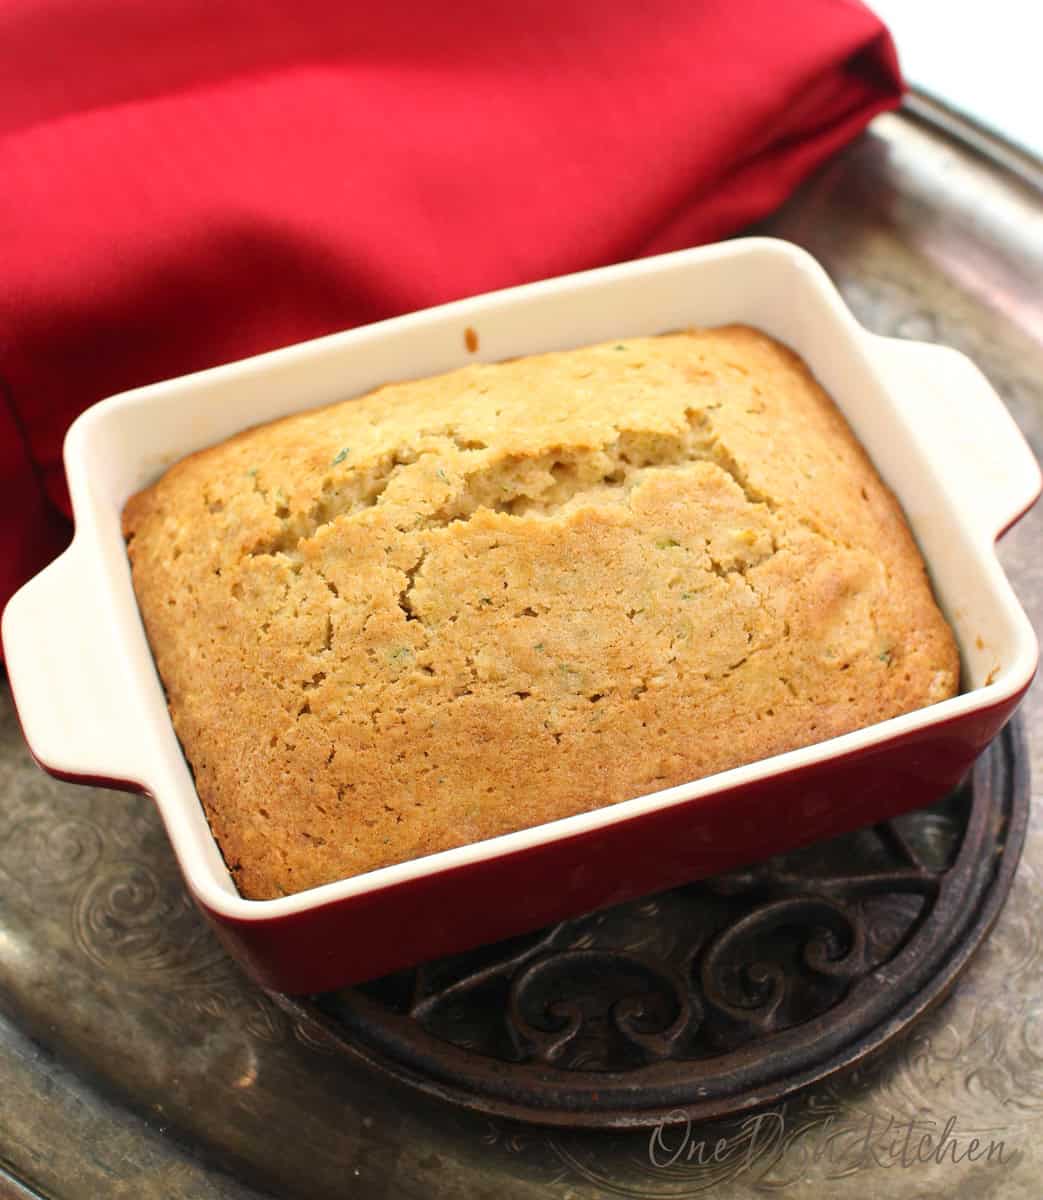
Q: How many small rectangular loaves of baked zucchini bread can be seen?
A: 1